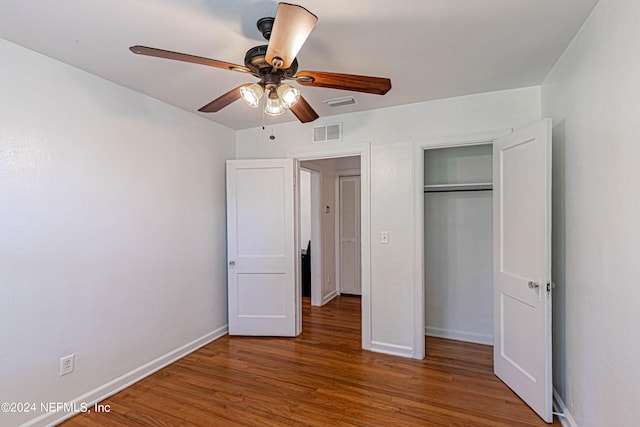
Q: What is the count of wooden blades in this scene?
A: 5